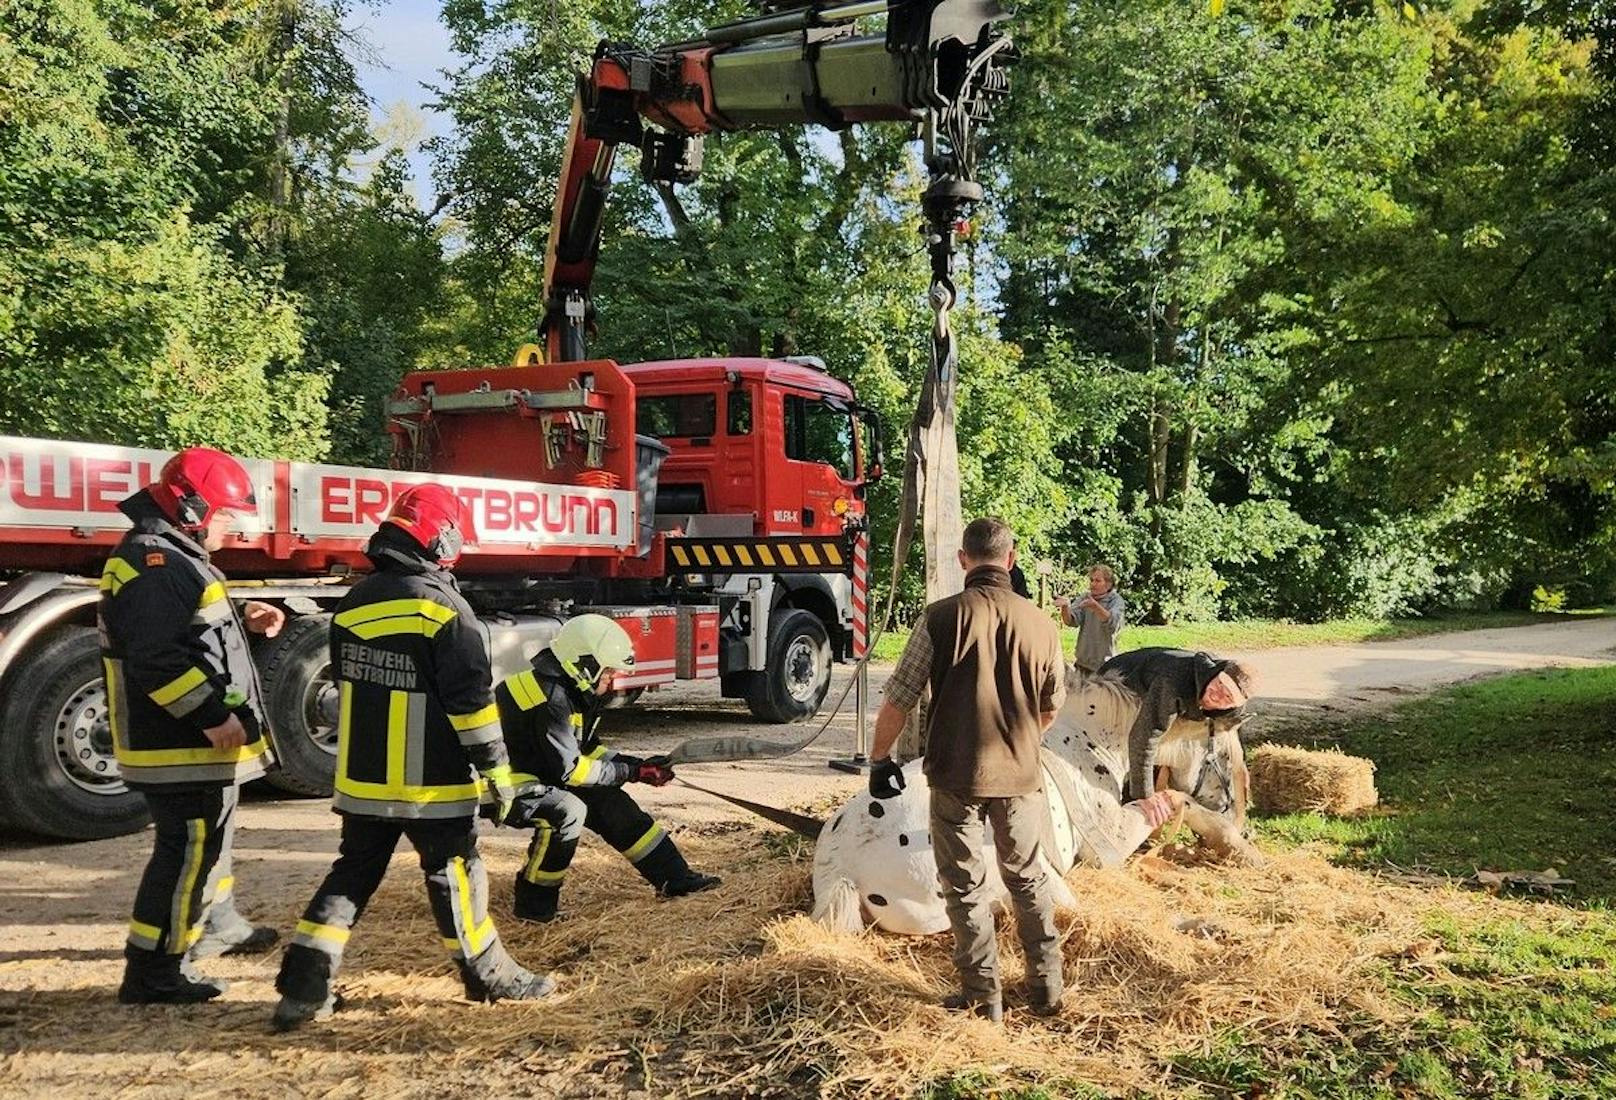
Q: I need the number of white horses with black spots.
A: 1